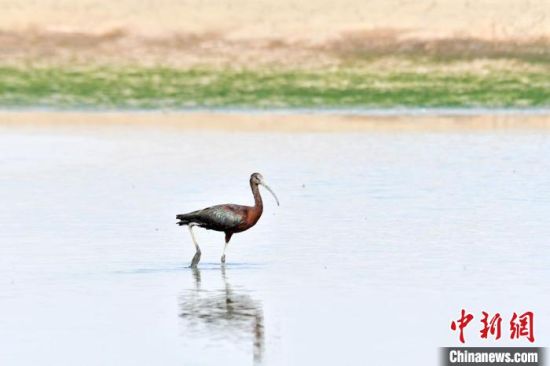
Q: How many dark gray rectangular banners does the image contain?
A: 1